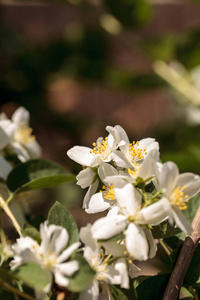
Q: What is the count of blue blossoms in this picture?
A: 0